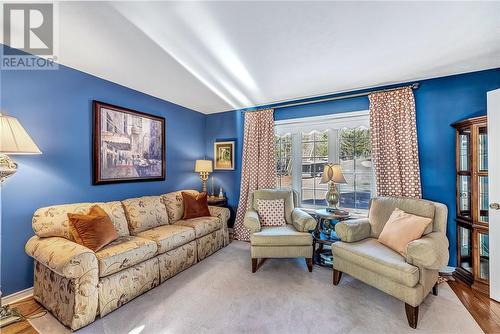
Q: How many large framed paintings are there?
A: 1